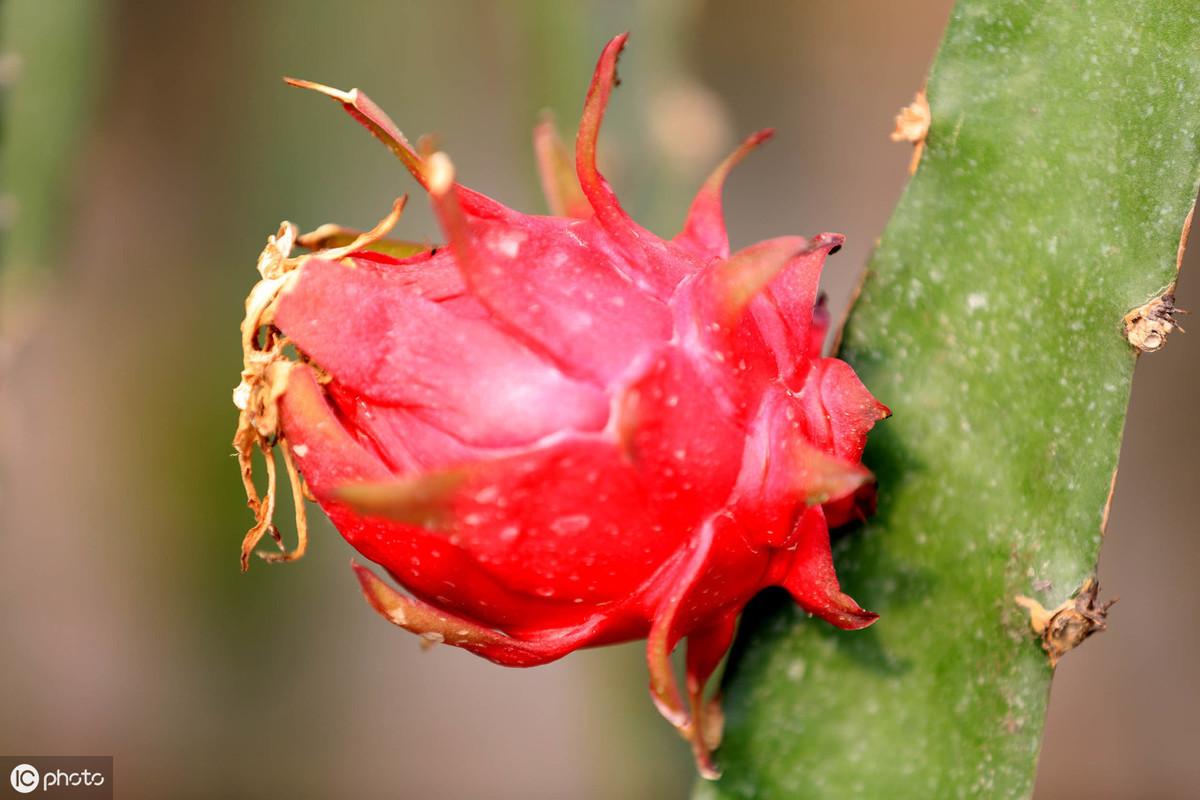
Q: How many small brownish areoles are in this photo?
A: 3